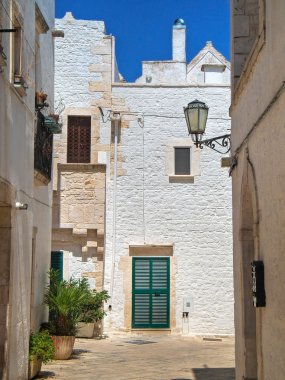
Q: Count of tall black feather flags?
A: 0